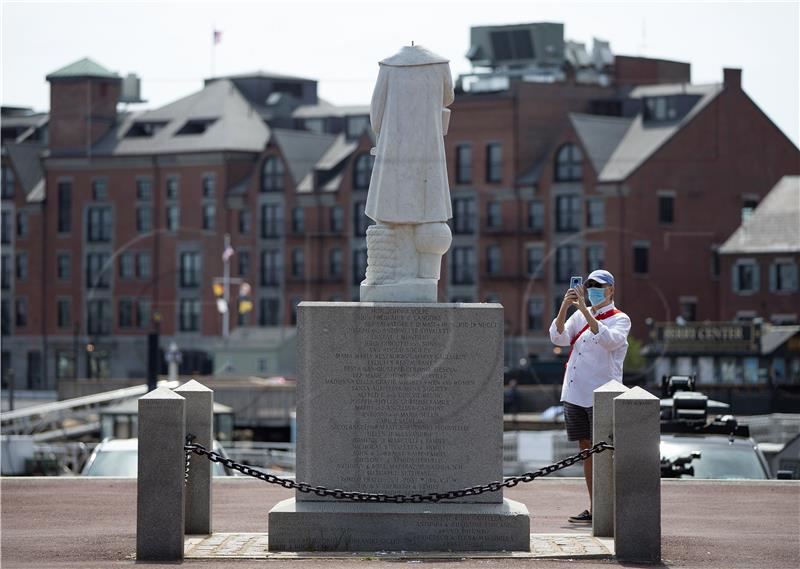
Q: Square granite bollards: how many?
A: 4